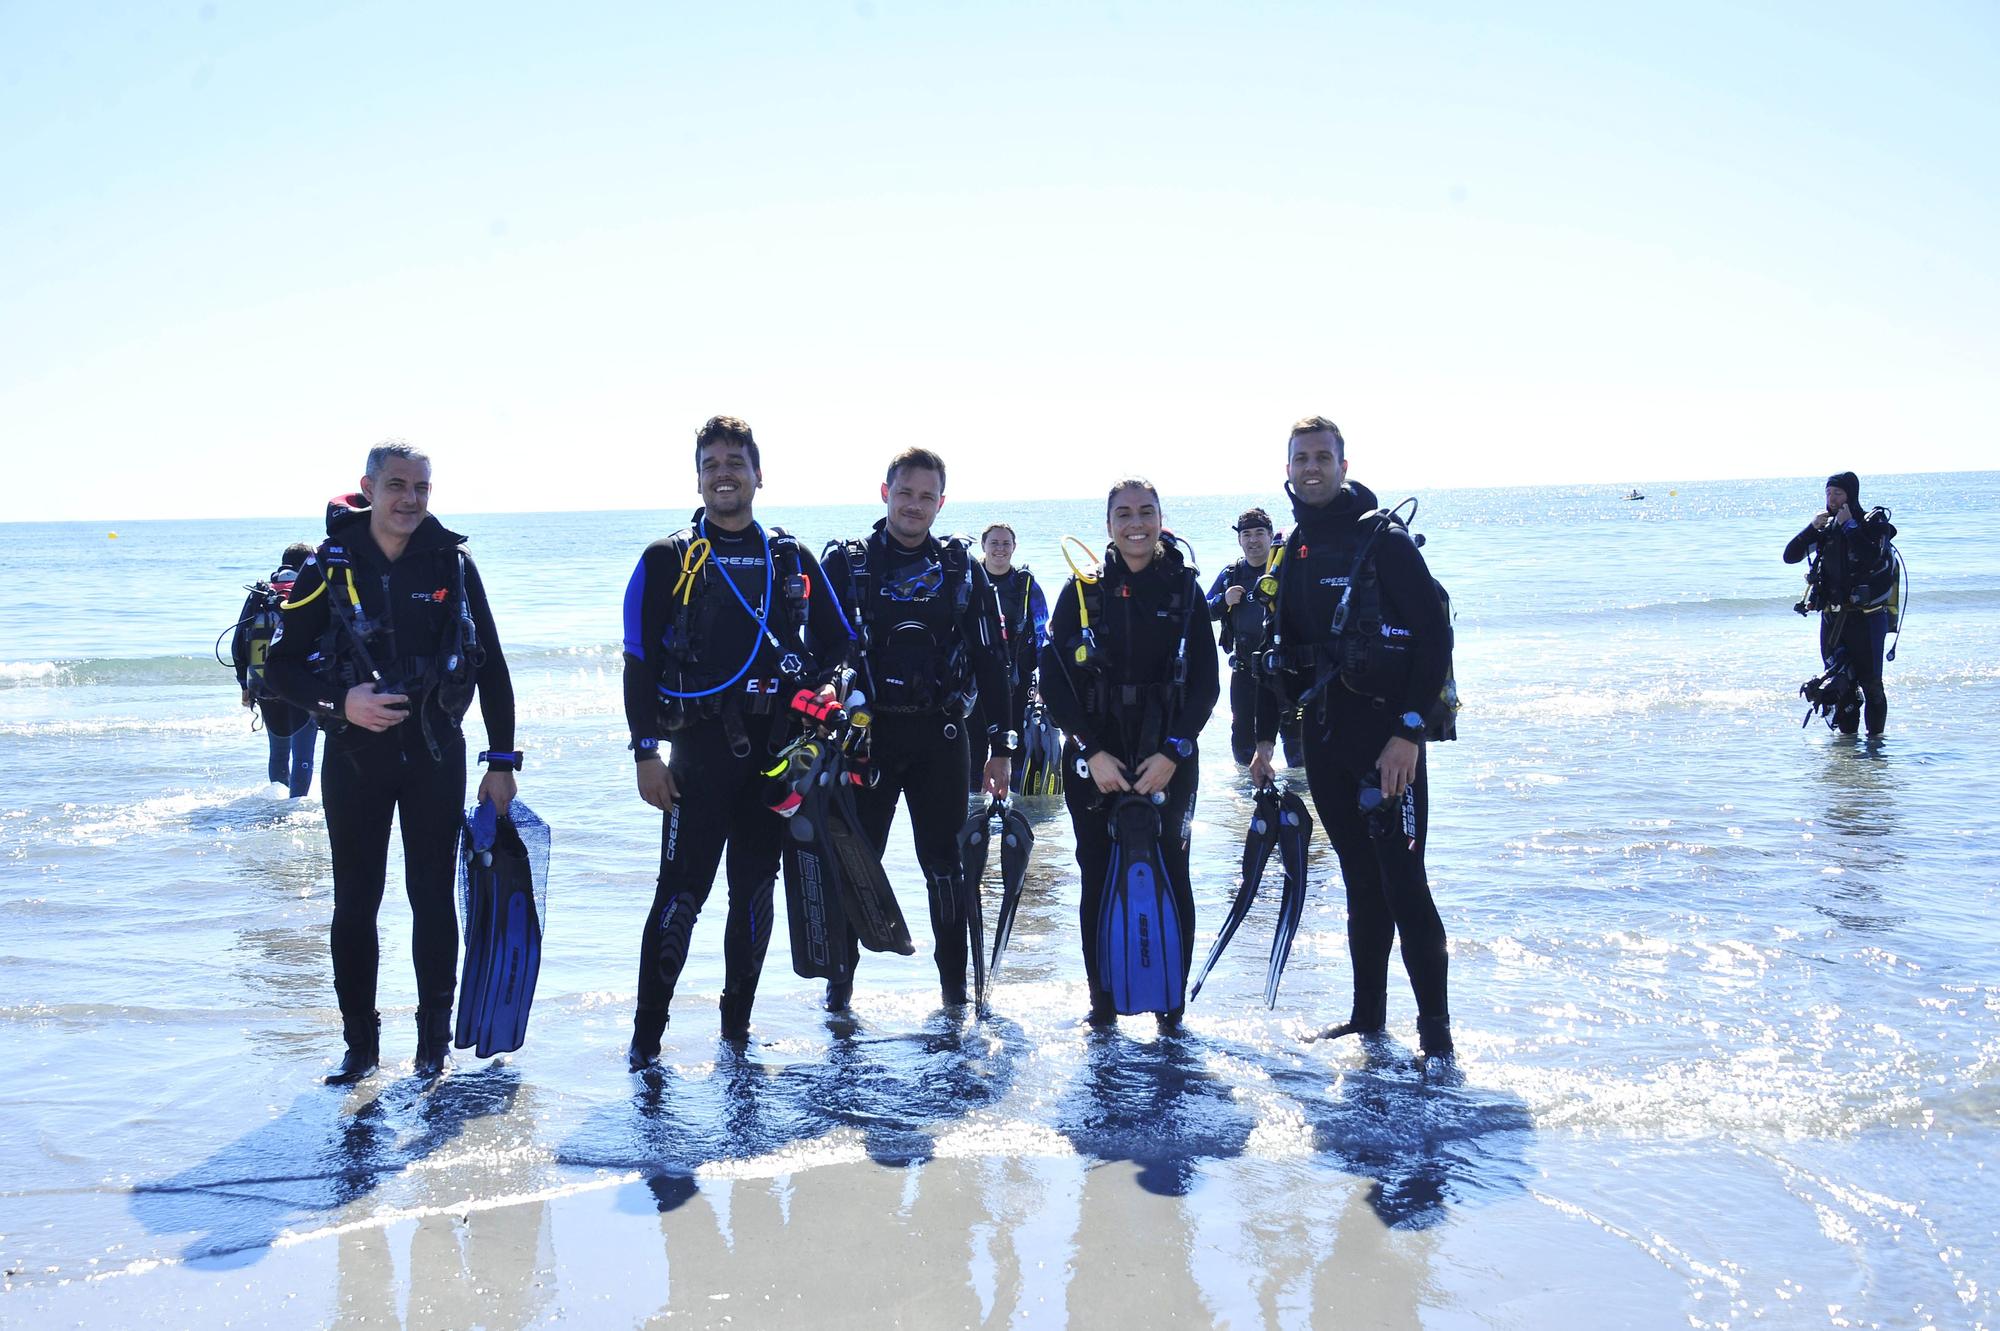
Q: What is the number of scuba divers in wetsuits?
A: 9